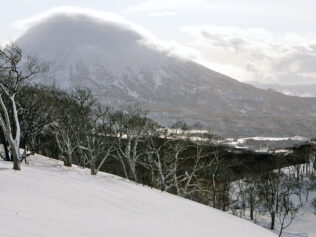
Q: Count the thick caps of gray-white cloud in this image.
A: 1